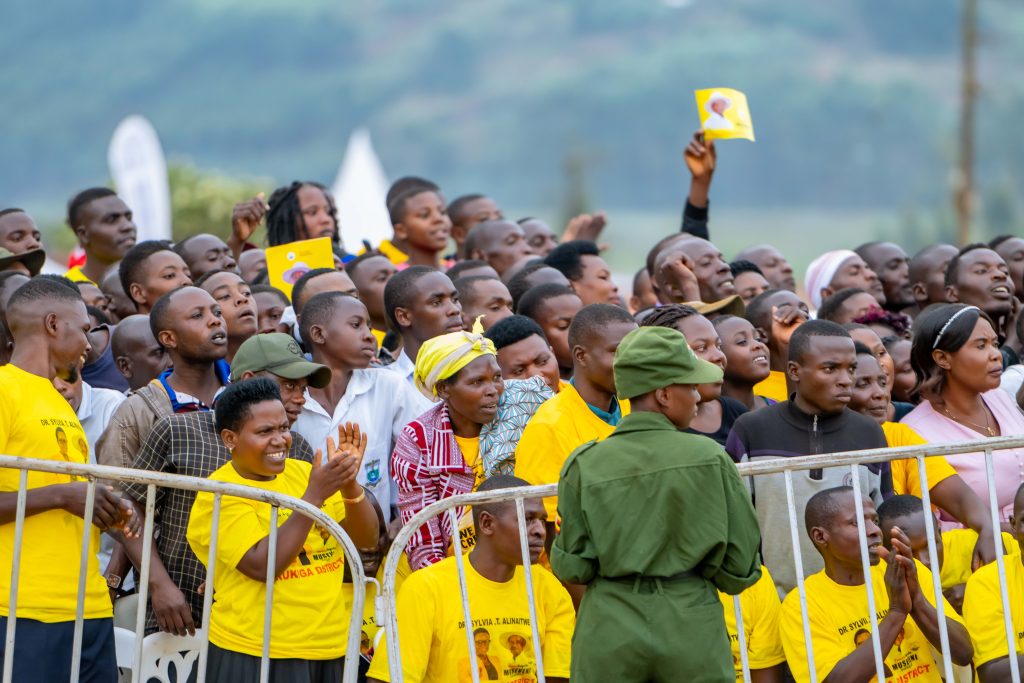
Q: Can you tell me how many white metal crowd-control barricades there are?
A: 2